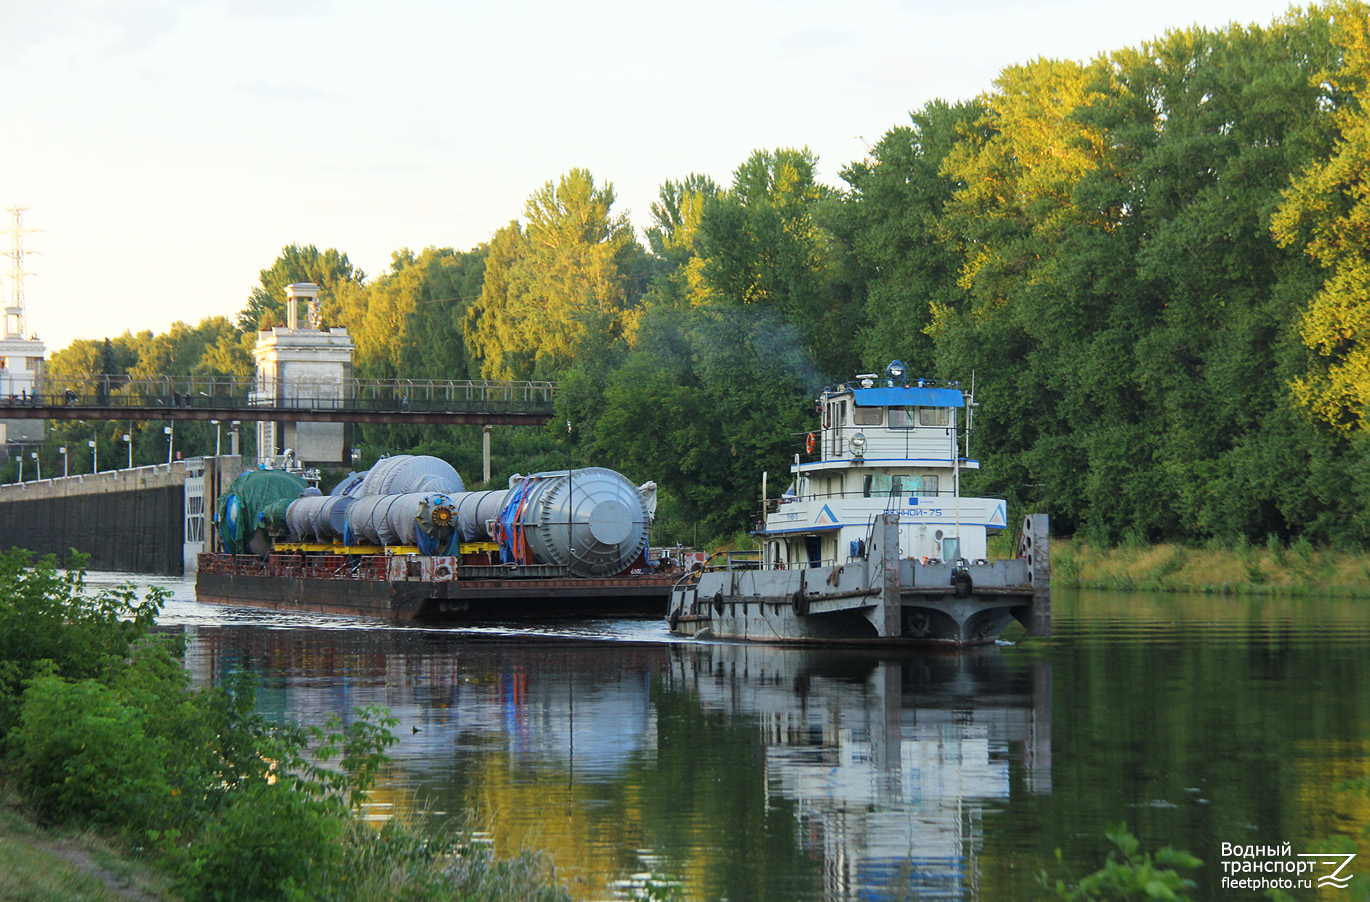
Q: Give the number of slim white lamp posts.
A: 7